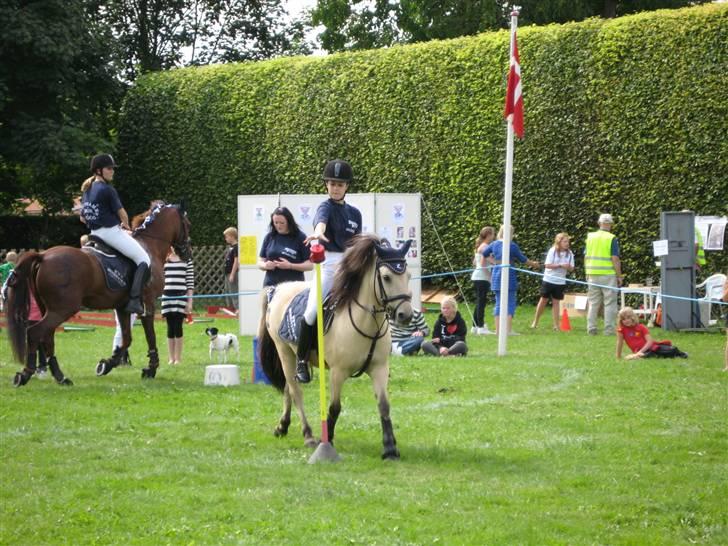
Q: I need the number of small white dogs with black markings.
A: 1